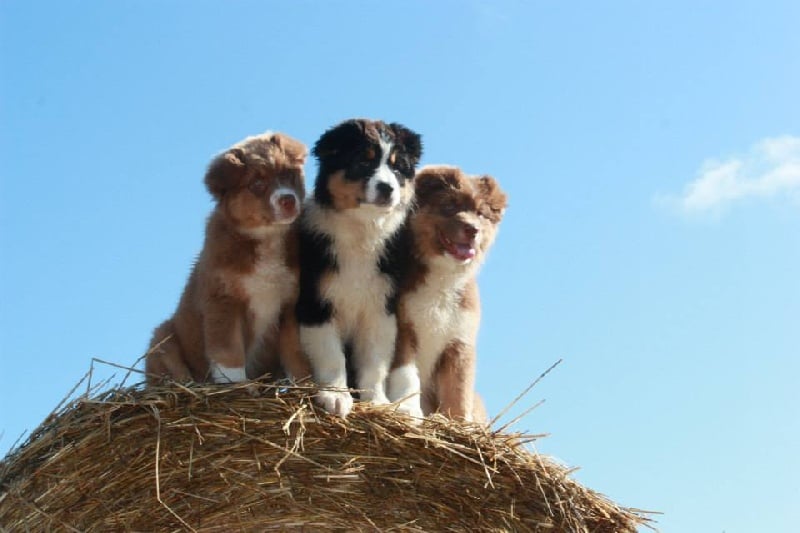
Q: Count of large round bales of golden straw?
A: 1